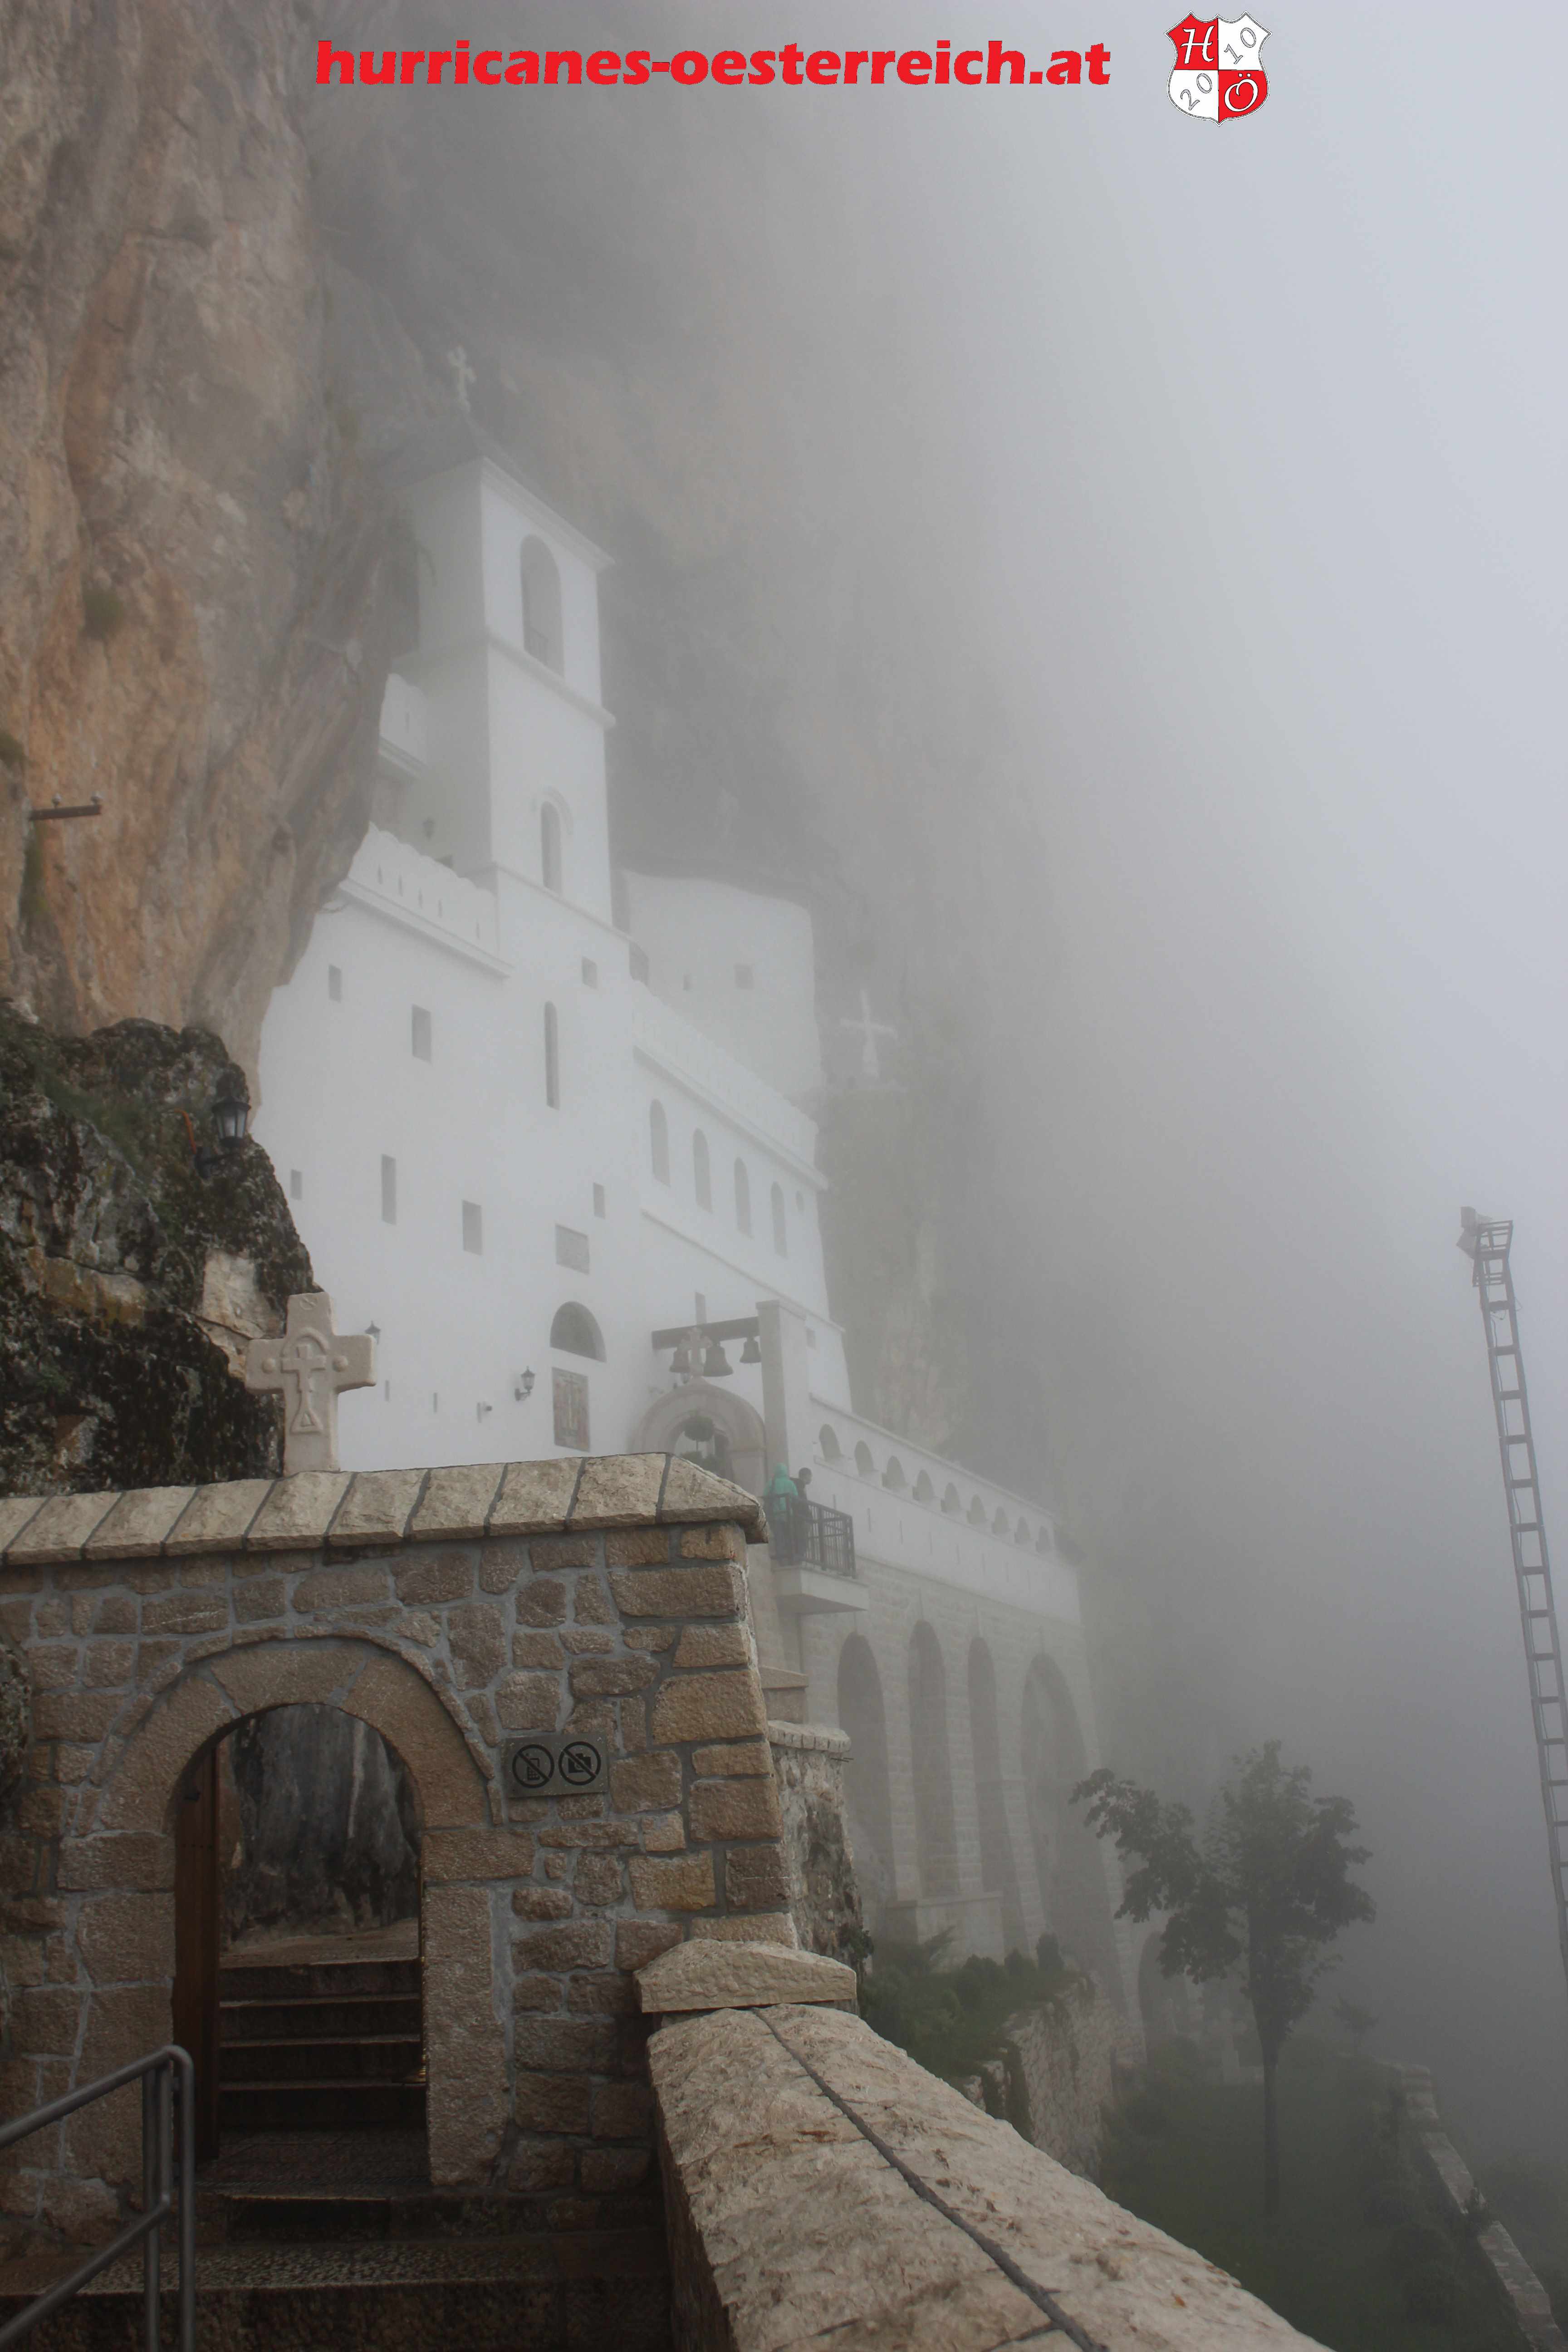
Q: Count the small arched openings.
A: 9